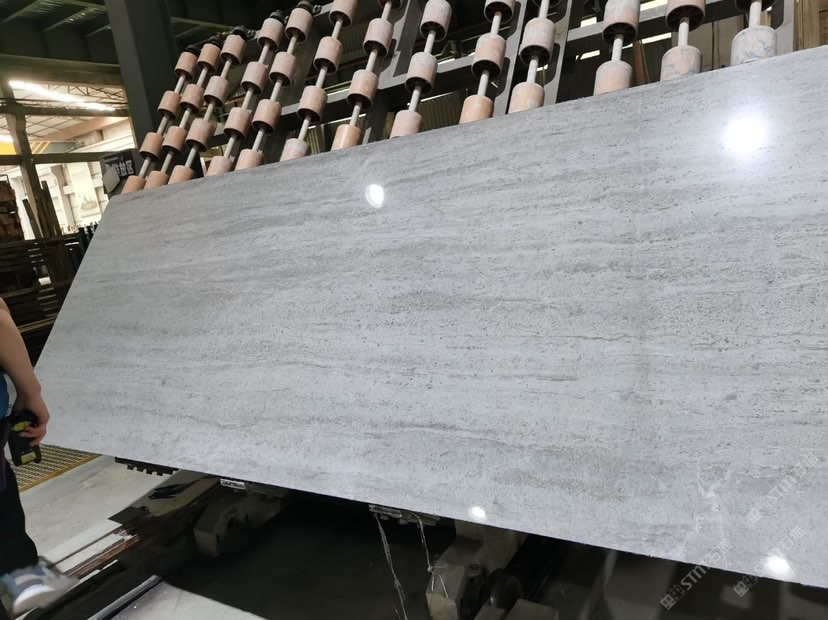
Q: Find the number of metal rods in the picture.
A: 13